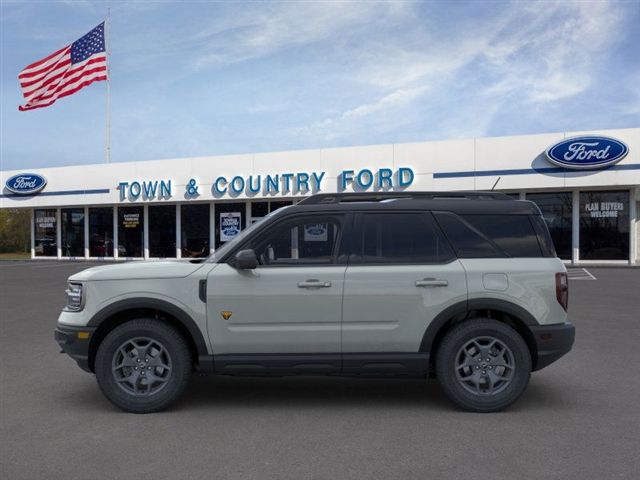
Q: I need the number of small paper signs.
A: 2